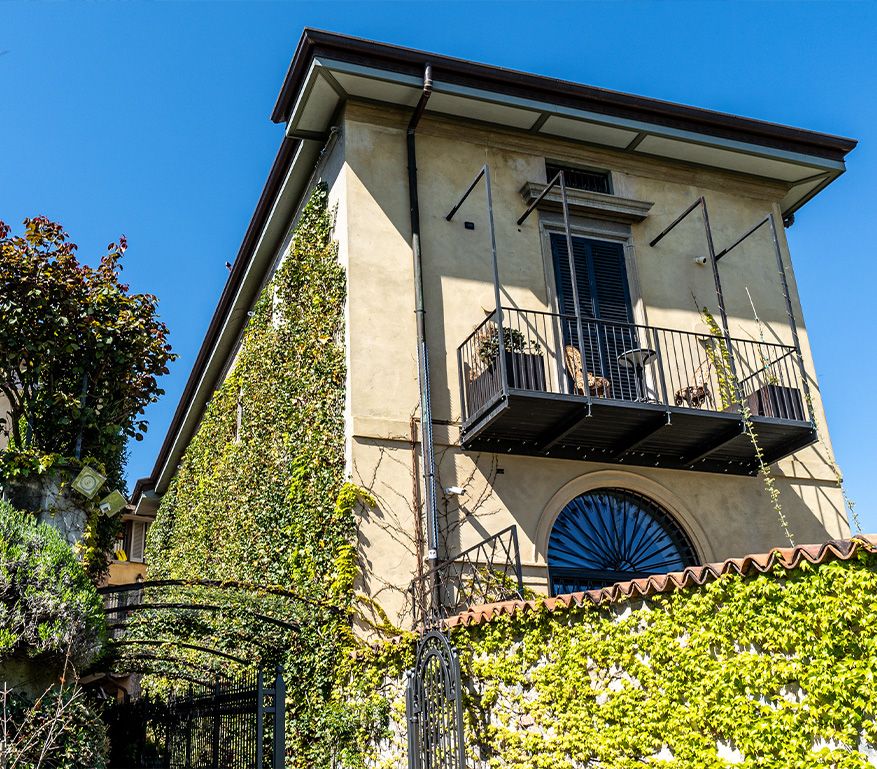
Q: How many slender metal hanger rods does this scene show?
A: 4